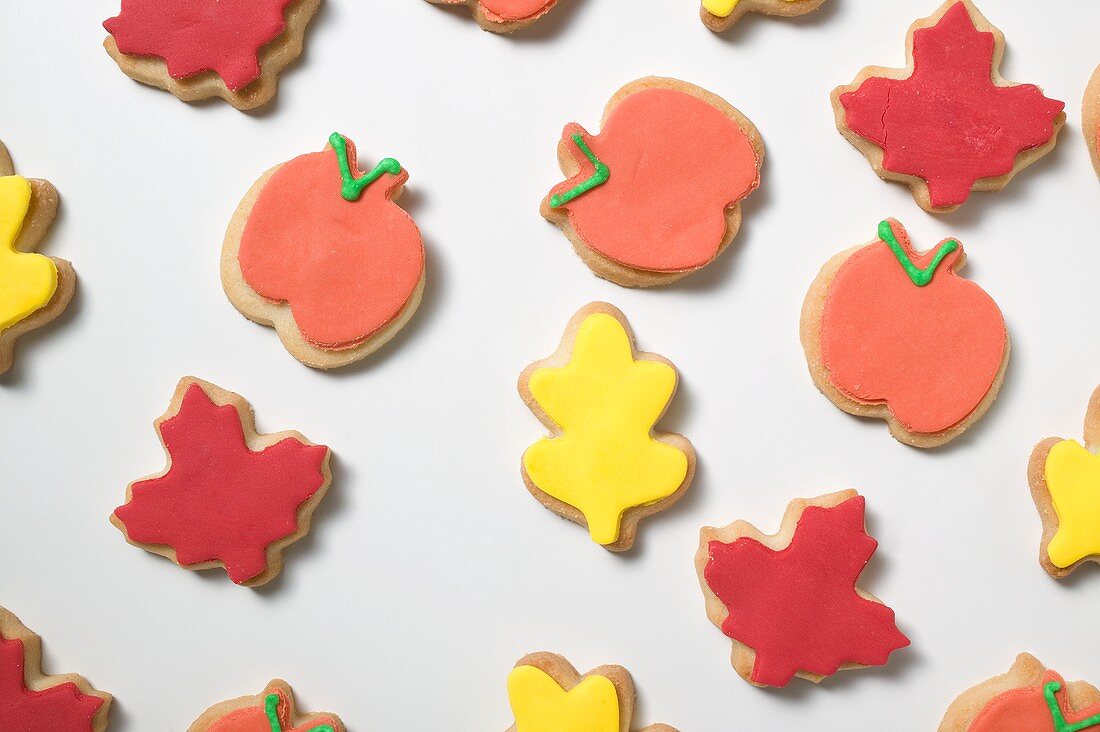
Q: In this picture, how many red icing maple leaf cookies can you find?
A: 5